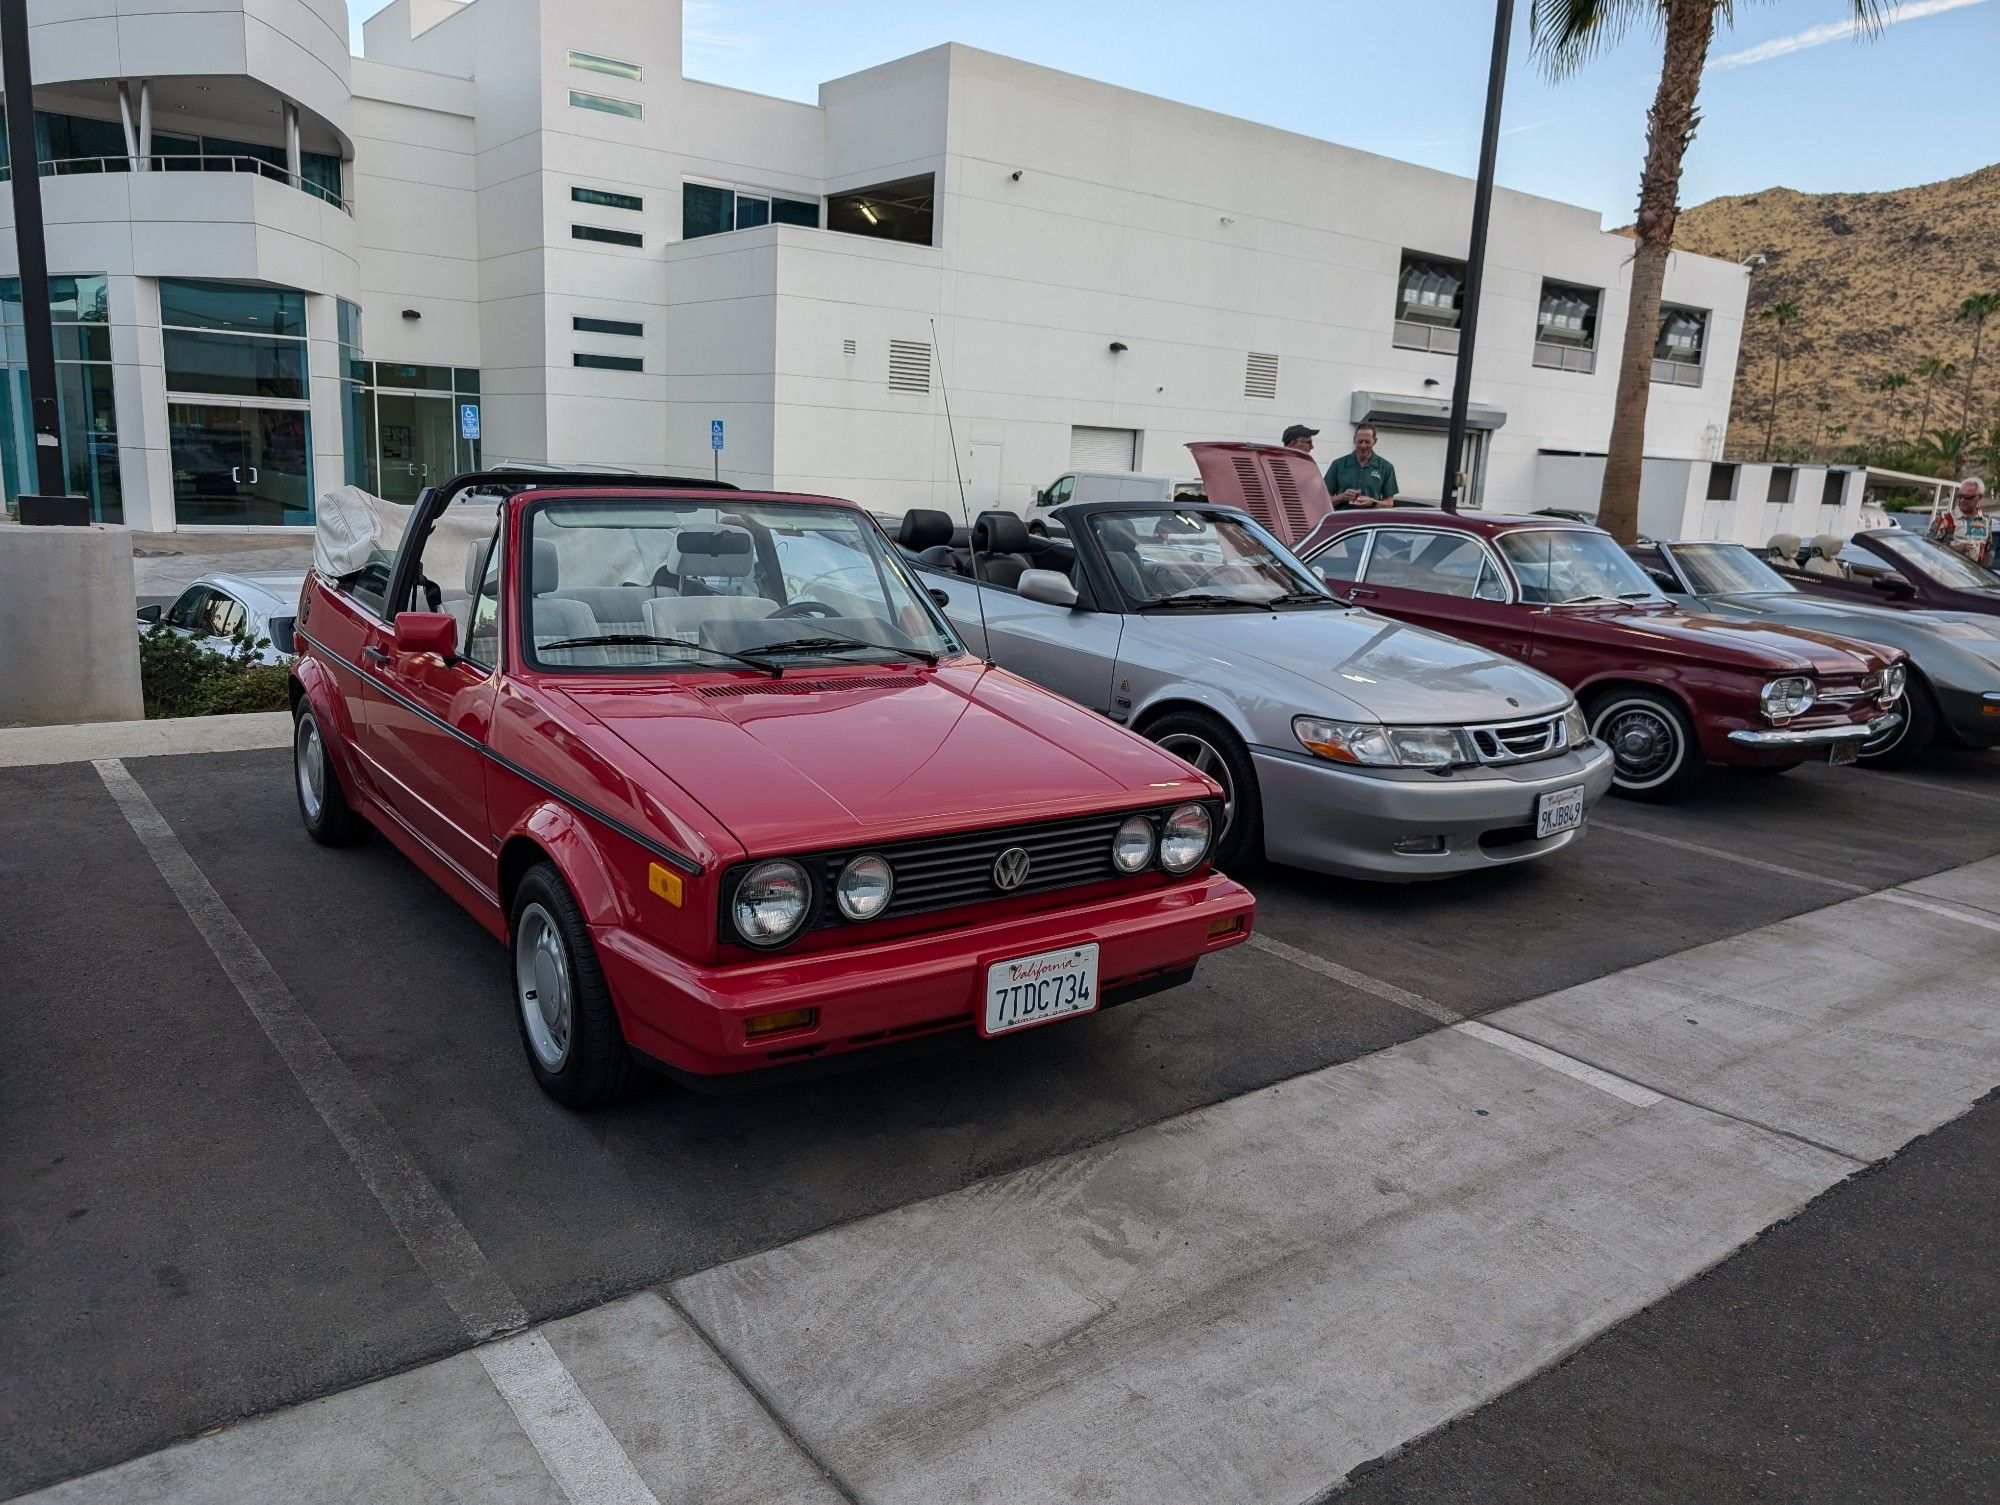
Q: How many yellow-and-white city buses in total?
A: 0